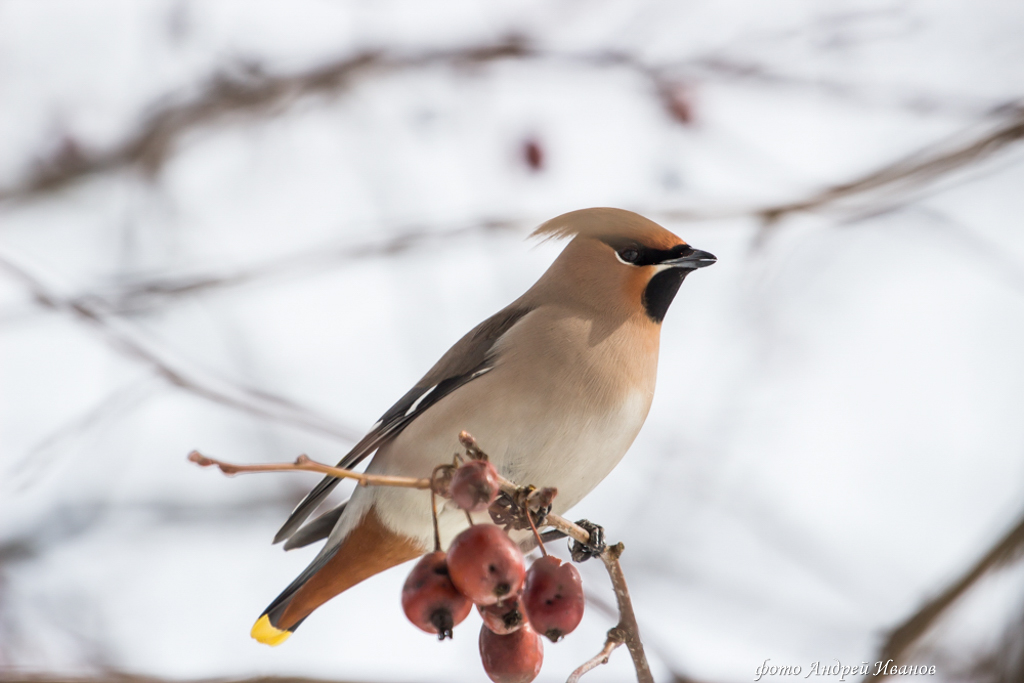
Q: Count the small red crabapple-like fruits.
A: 6